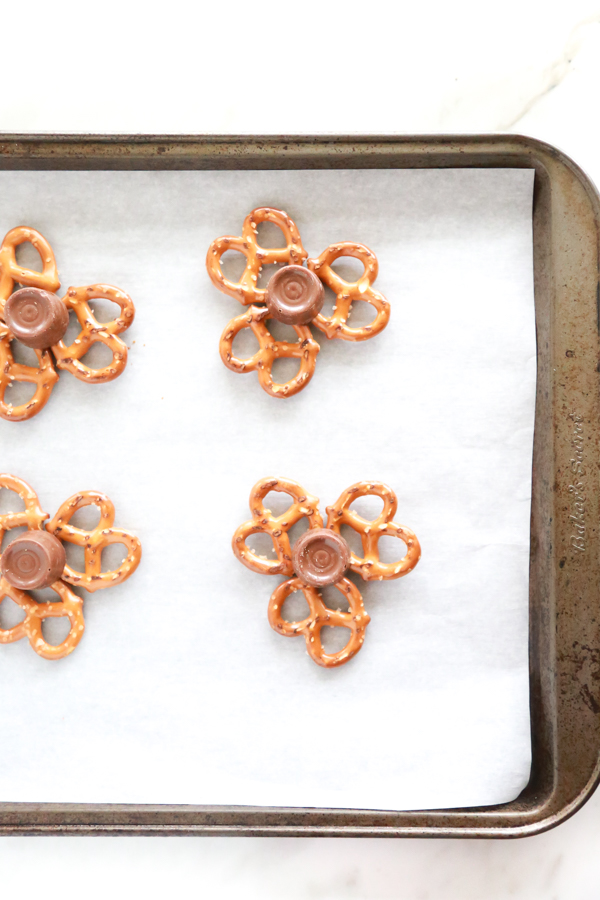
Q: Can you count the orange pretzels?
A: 12